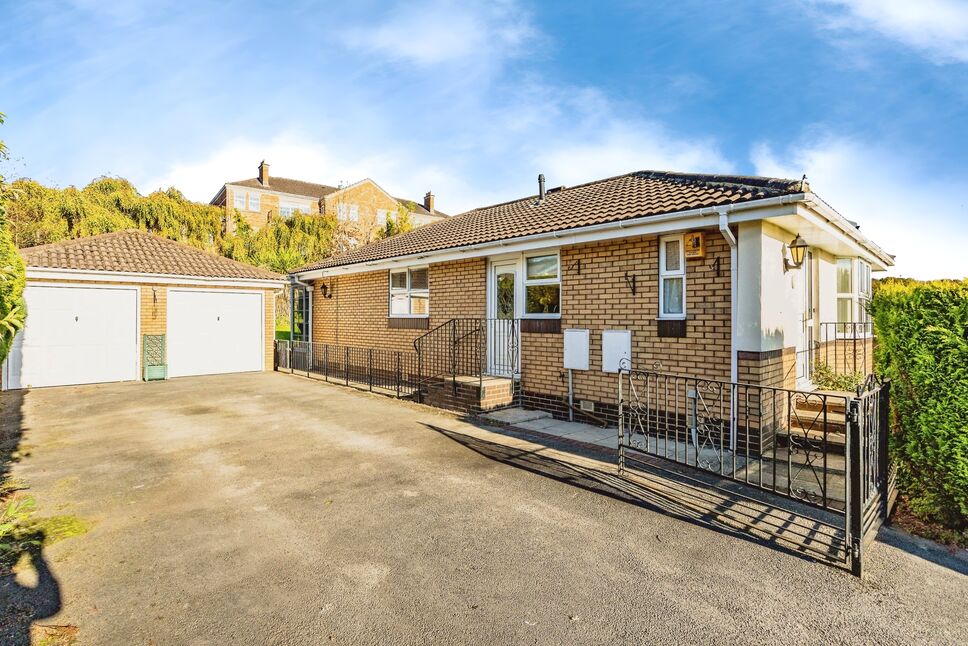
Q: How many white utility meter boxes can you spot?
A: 2